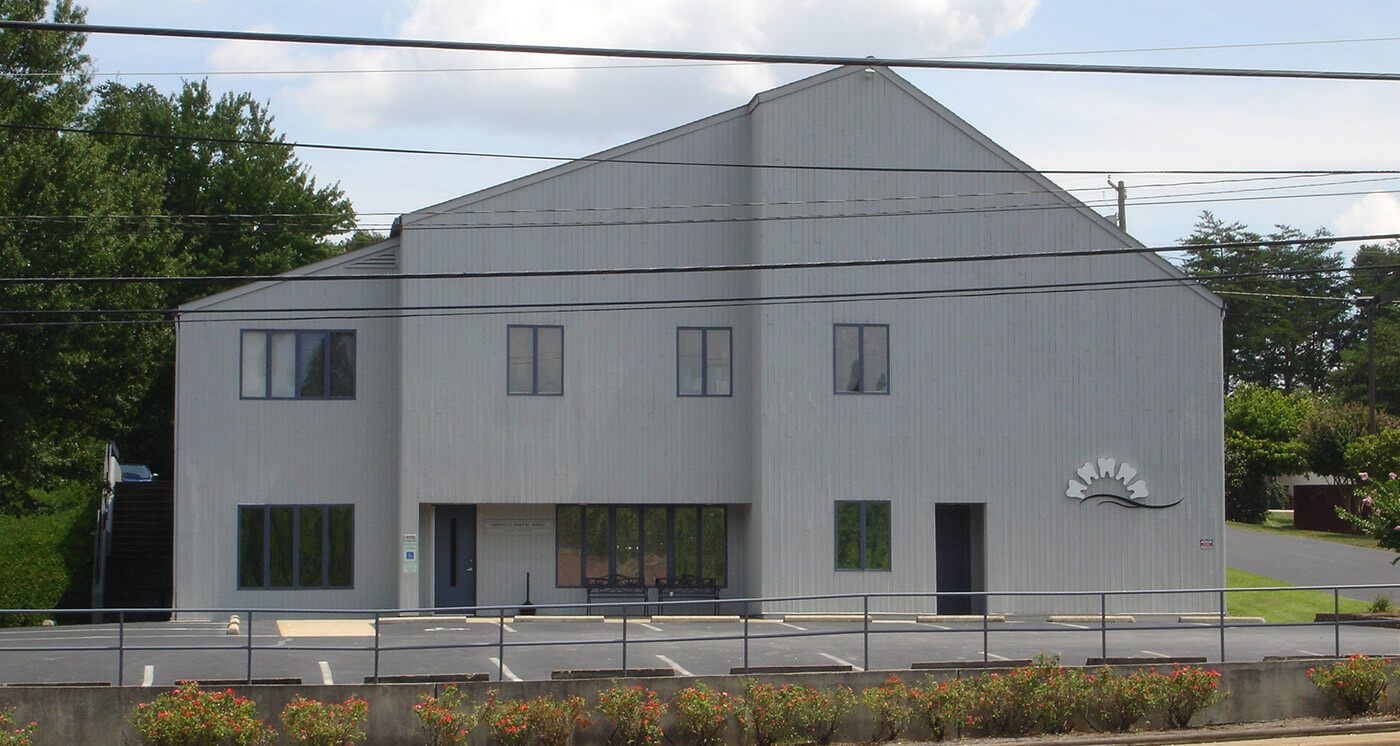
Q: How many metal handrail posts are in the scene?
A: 11